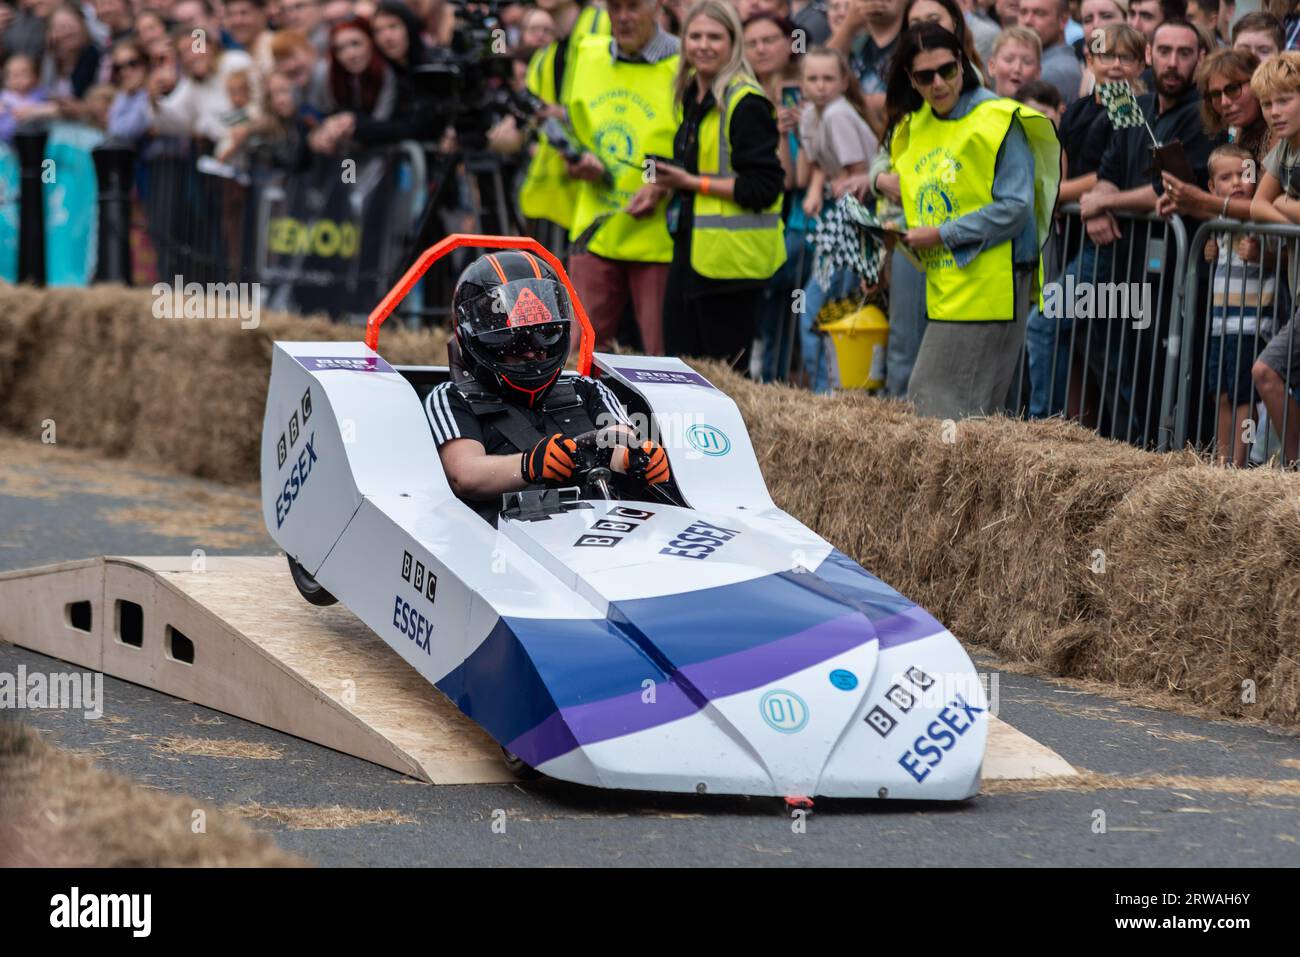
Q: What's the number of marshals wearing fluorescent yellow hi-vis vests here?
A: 4